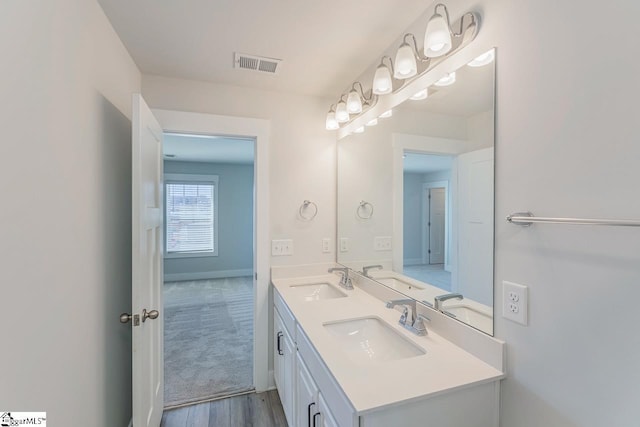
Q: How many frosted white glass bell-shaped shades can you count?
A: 6